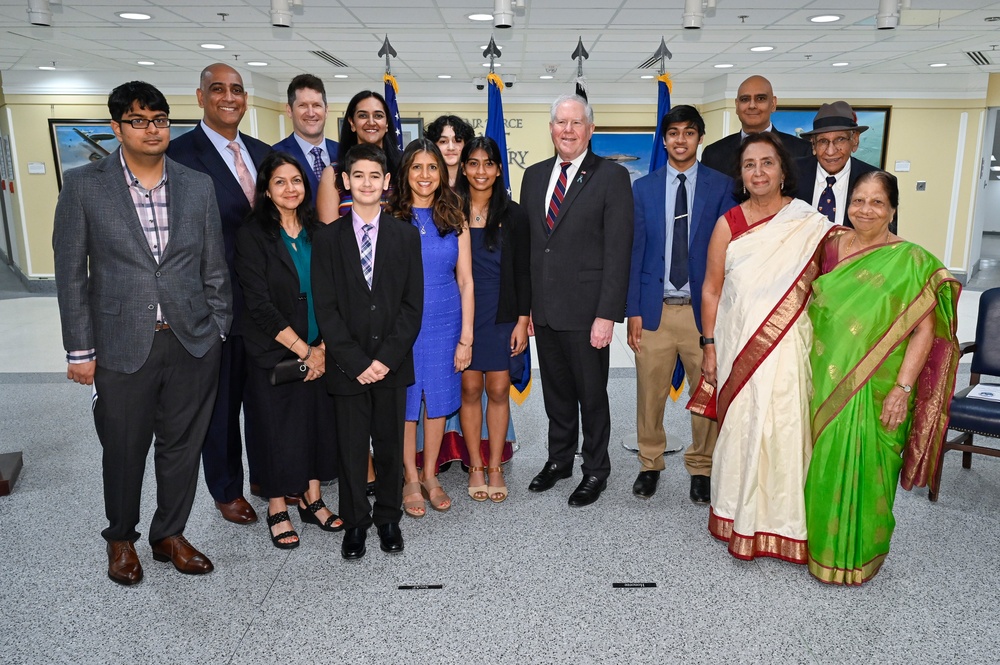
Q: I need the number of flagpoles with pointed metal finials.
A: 4